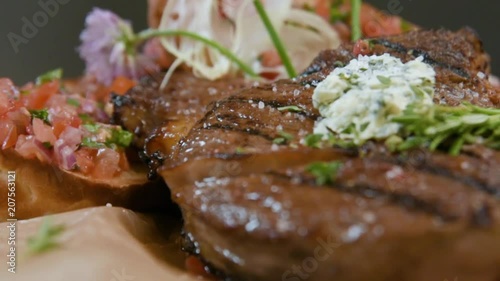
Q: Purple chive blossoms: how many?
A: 1